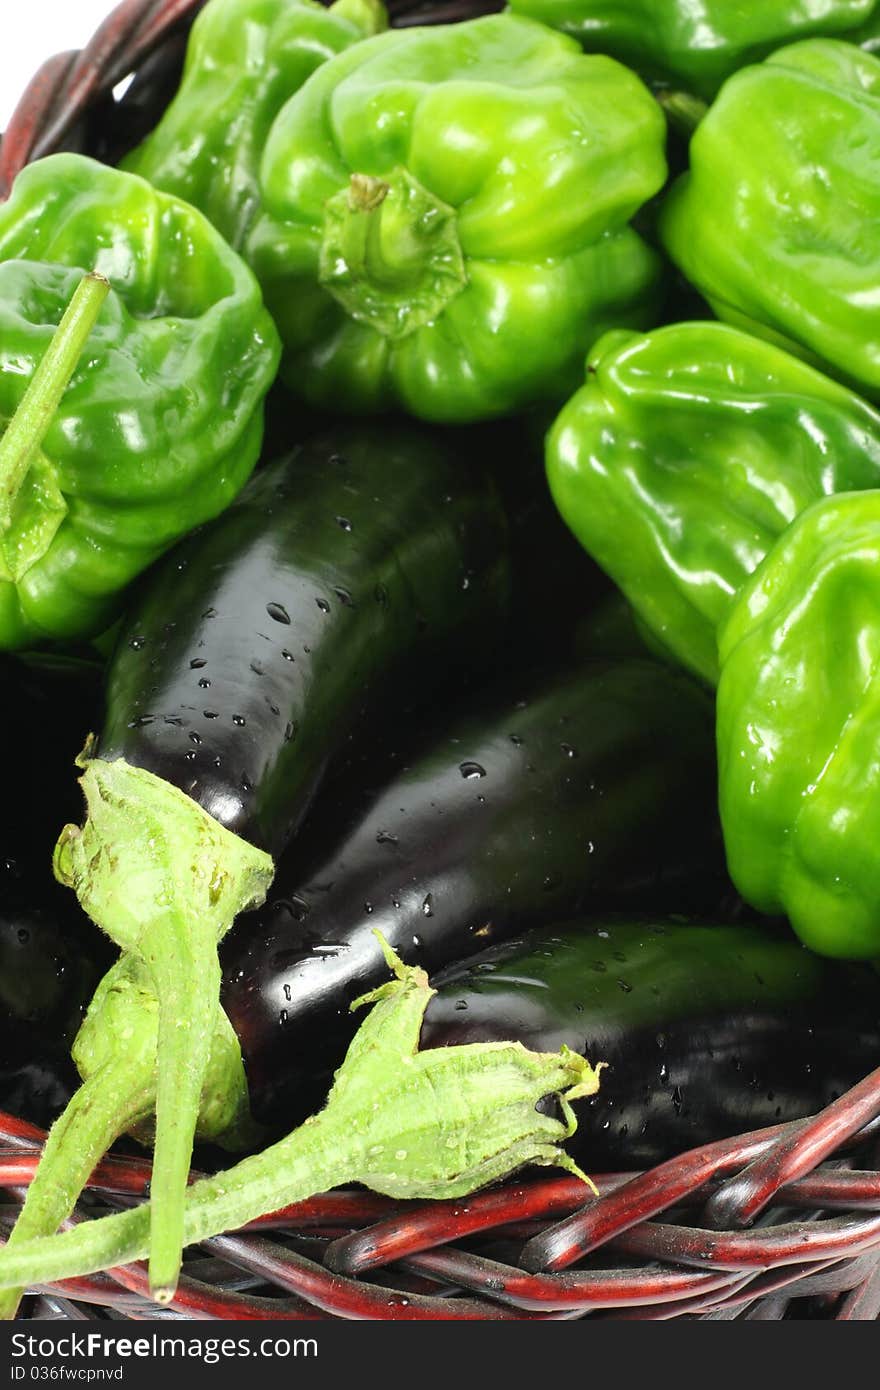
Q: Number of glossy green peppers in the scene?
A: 7